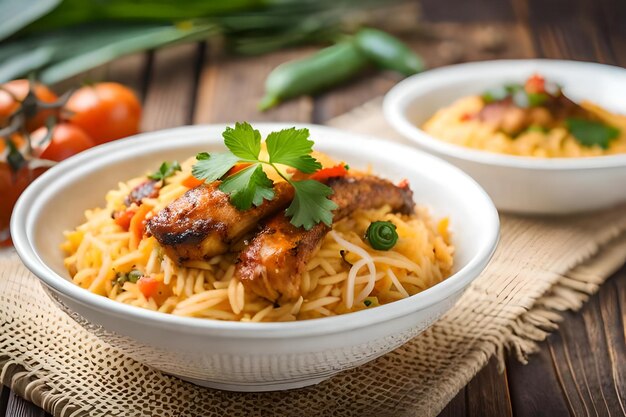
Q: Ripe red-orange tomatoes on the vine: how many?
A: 4